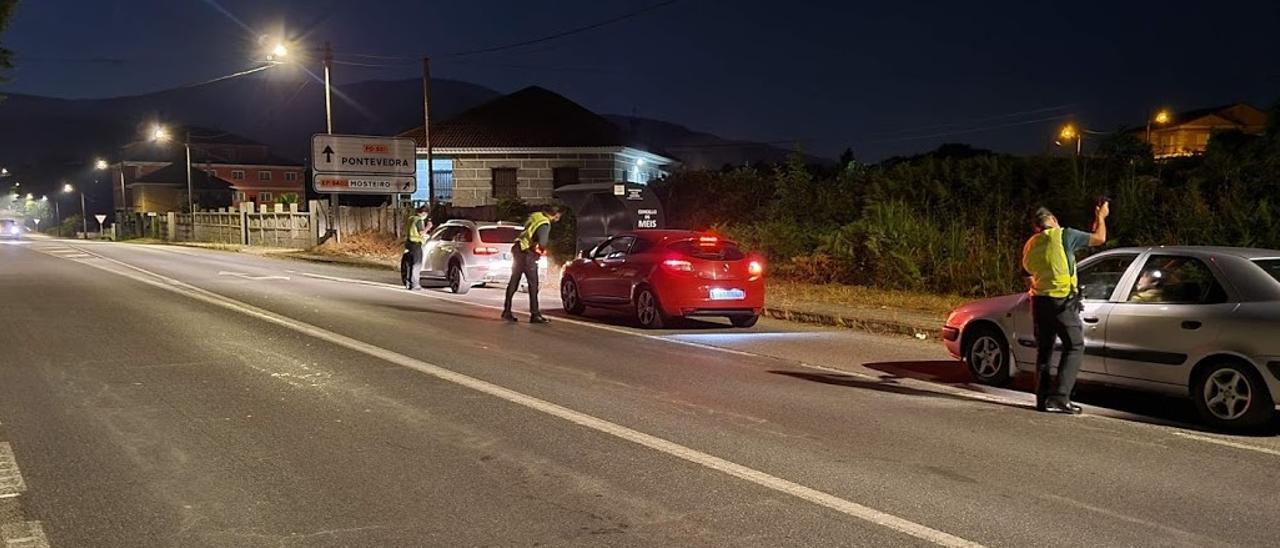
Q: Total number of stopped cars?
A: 3